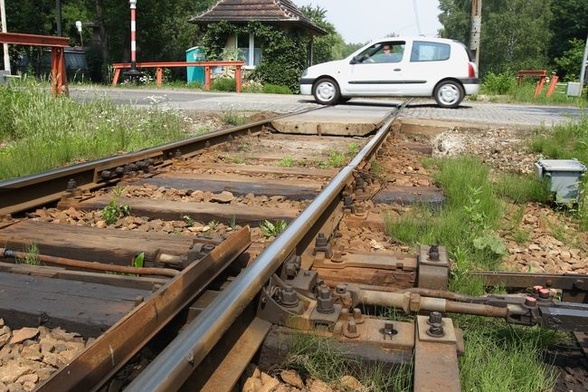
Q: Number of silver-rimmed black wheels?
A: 2